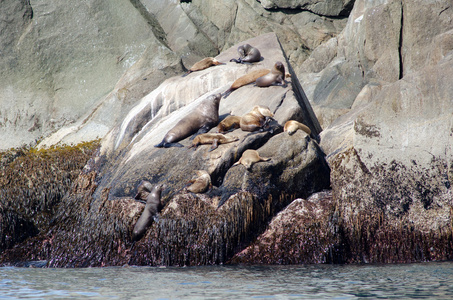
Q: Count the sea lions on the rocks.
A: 13